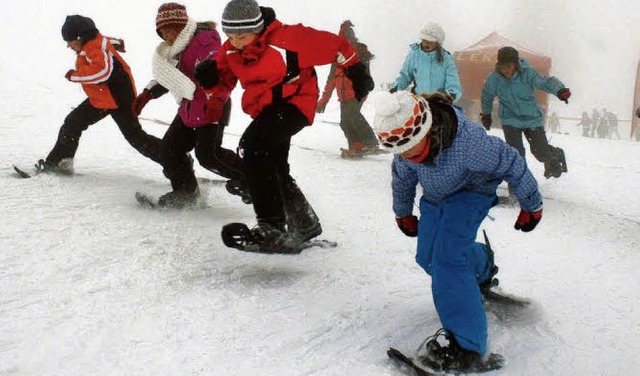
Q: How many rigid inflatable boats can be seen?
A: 0